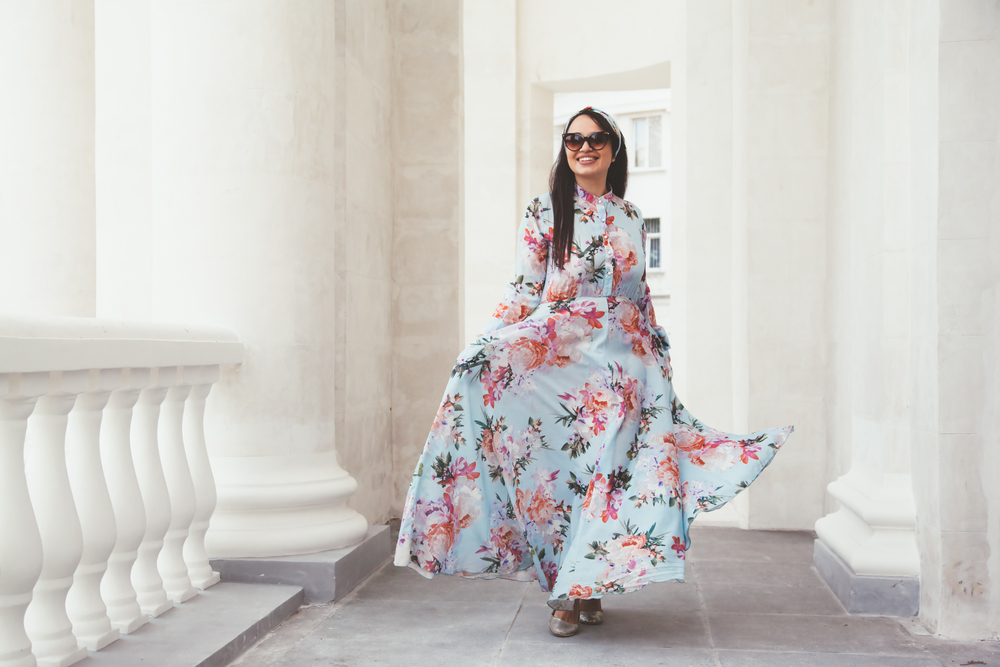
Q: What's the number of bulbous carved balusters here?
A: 7